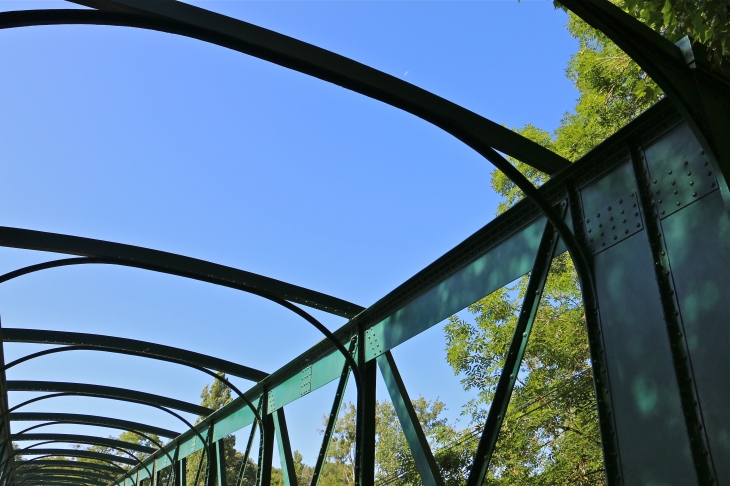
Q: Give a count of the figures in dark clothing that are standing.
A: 0